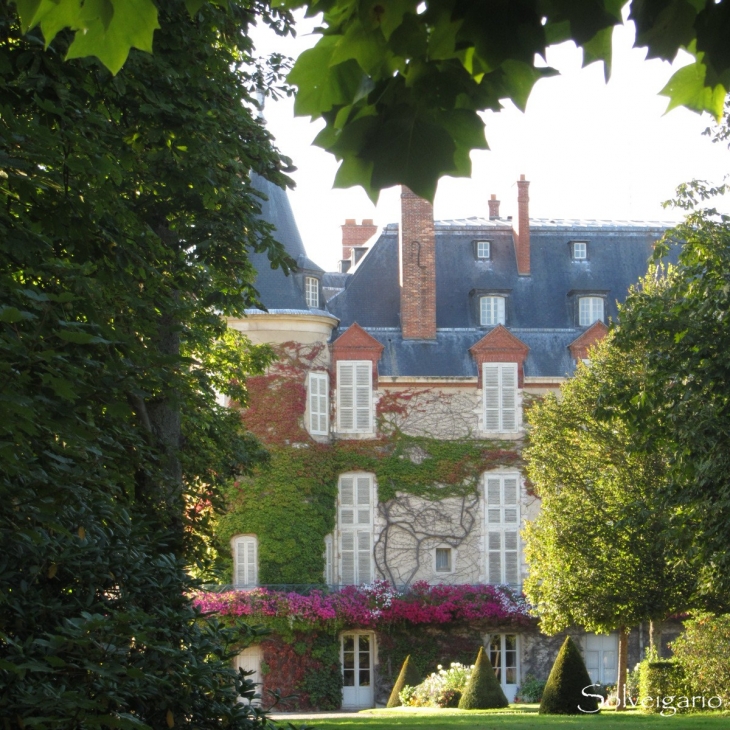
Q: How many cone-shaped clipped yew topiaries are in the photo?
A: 3